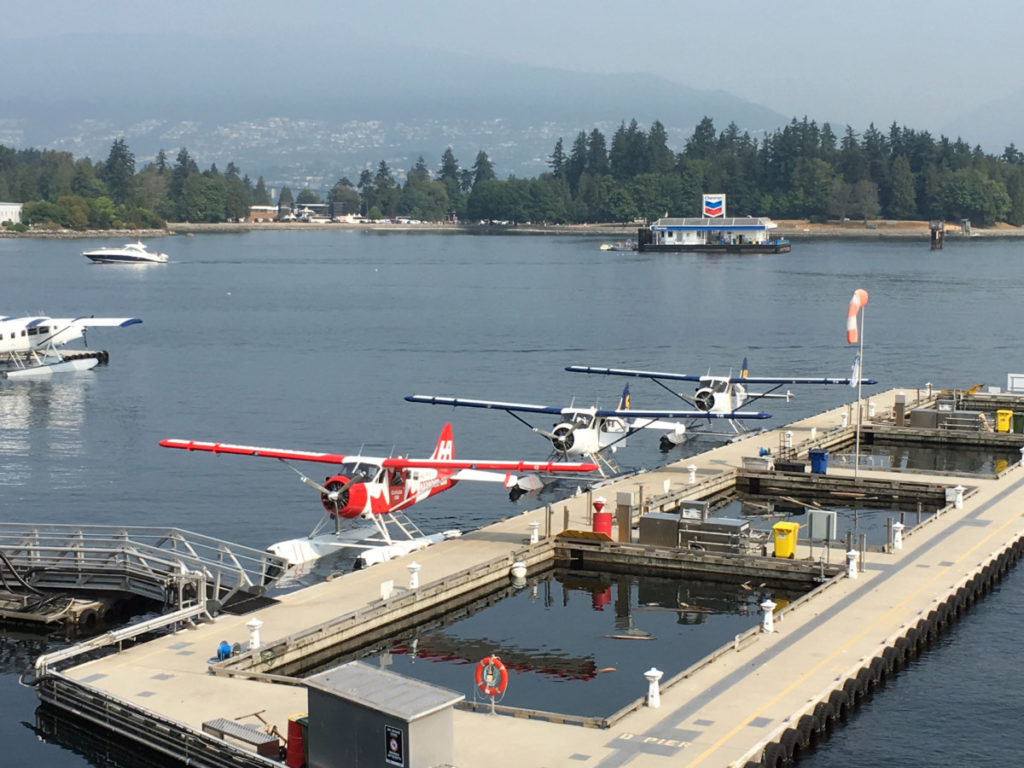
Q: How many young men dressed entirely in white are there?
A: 0